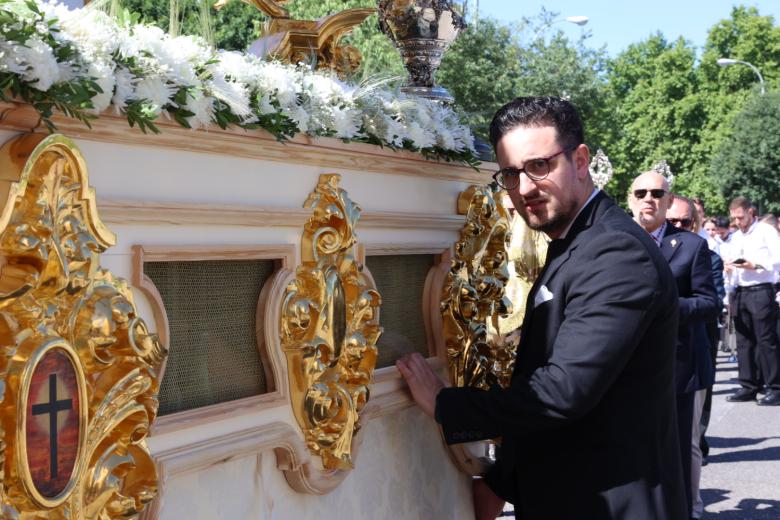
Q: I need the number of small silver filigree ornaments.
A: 2